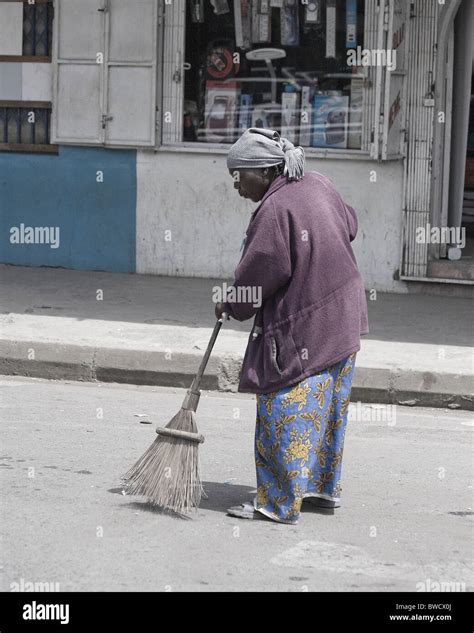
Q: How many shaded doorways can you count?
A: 1